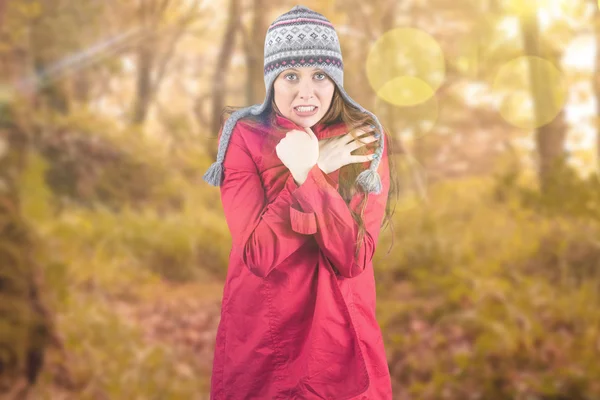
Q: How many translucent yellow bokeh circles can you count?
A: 3